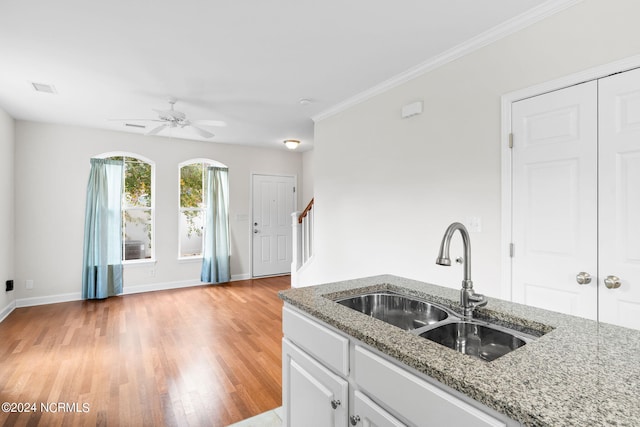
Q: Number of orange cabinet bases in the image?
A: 0